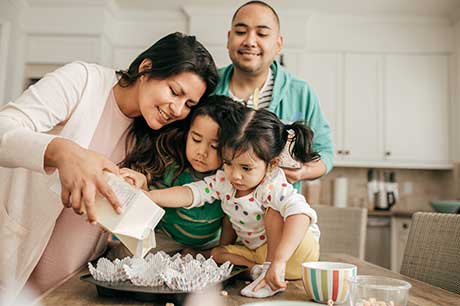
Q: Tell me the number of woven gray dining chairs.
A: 2